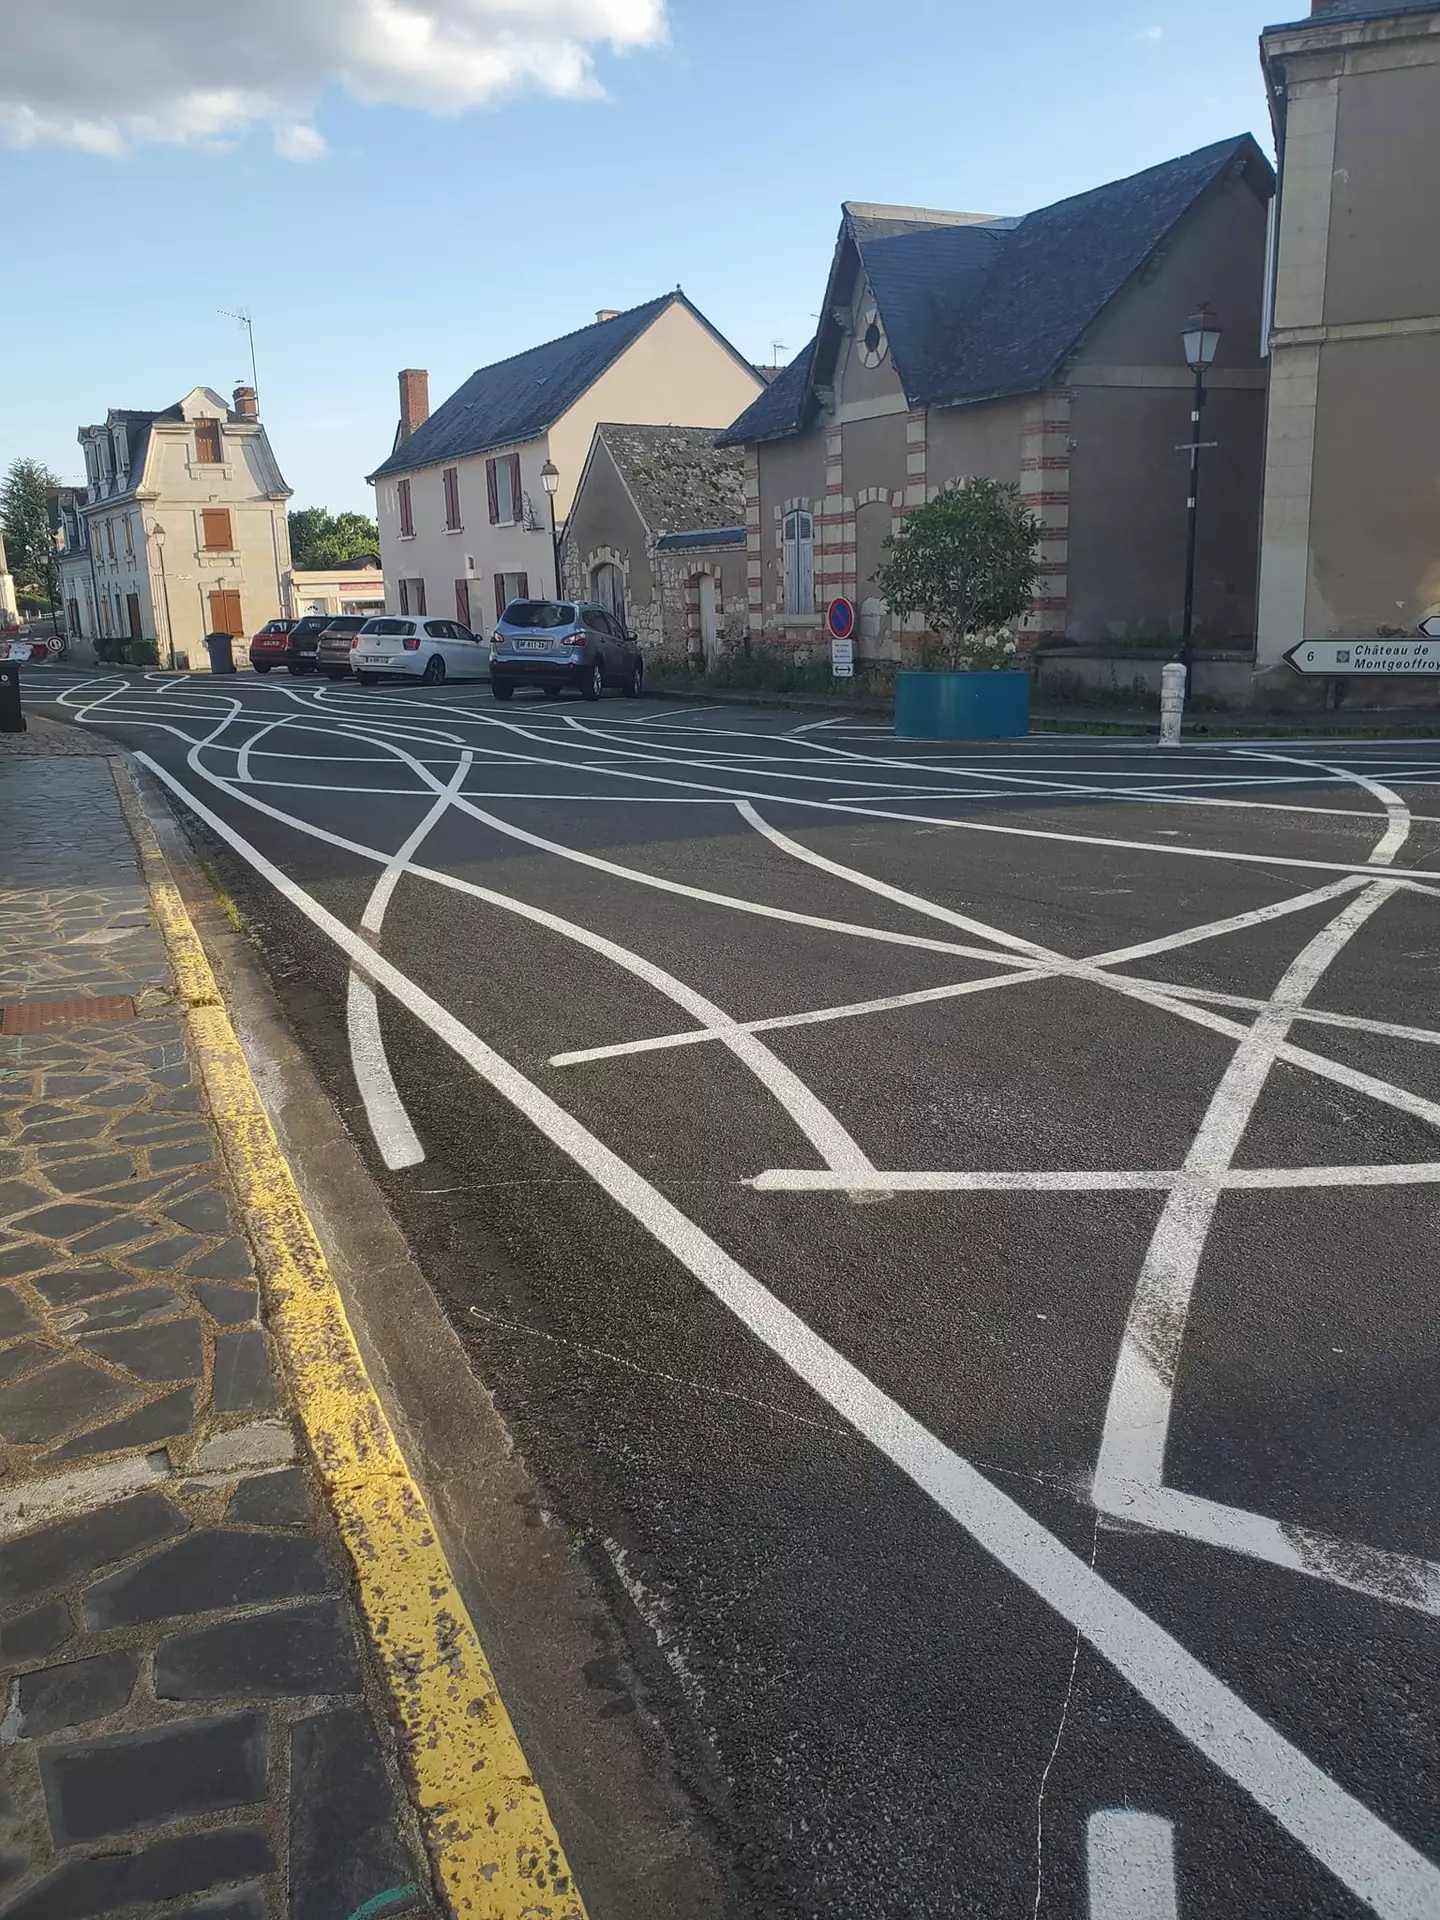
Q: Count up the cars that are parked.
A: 5